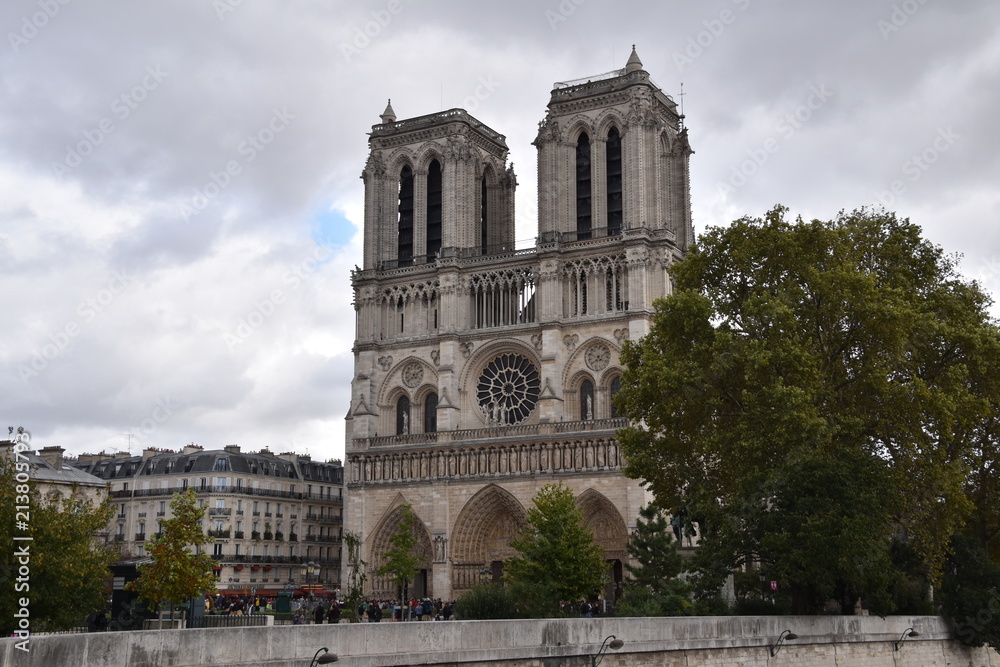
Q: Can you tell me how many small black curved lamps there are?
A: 4